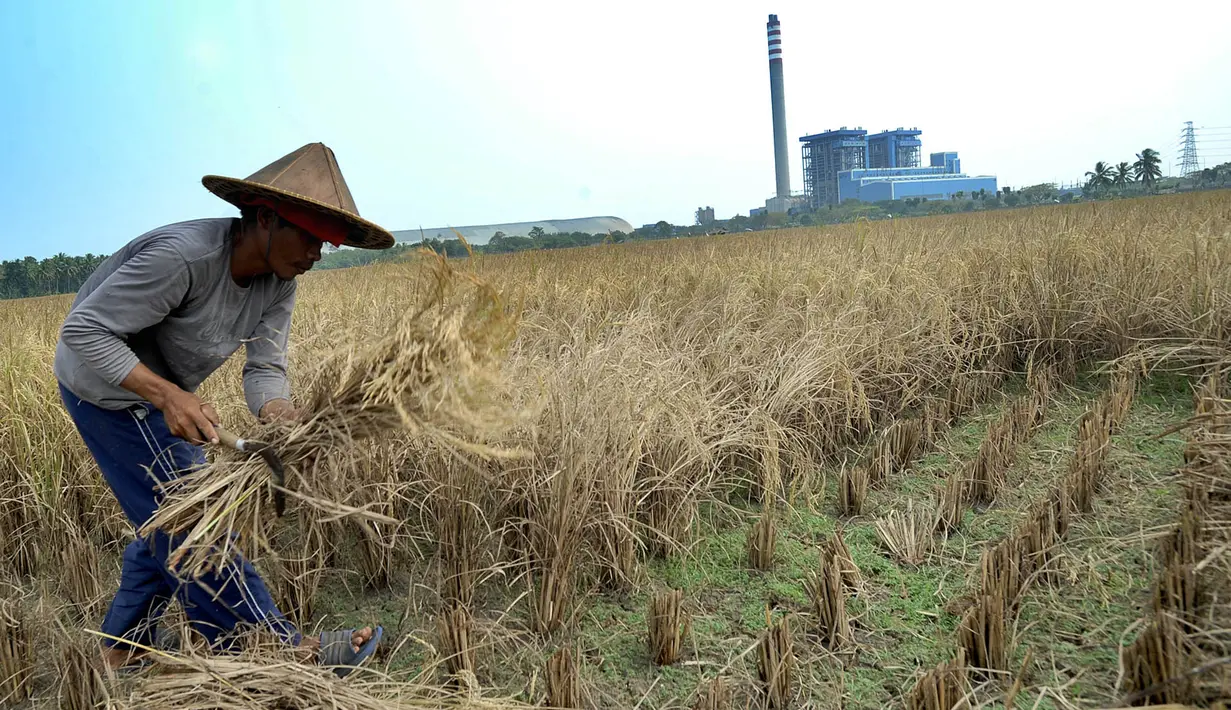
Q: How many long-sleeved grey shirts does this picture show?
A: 1